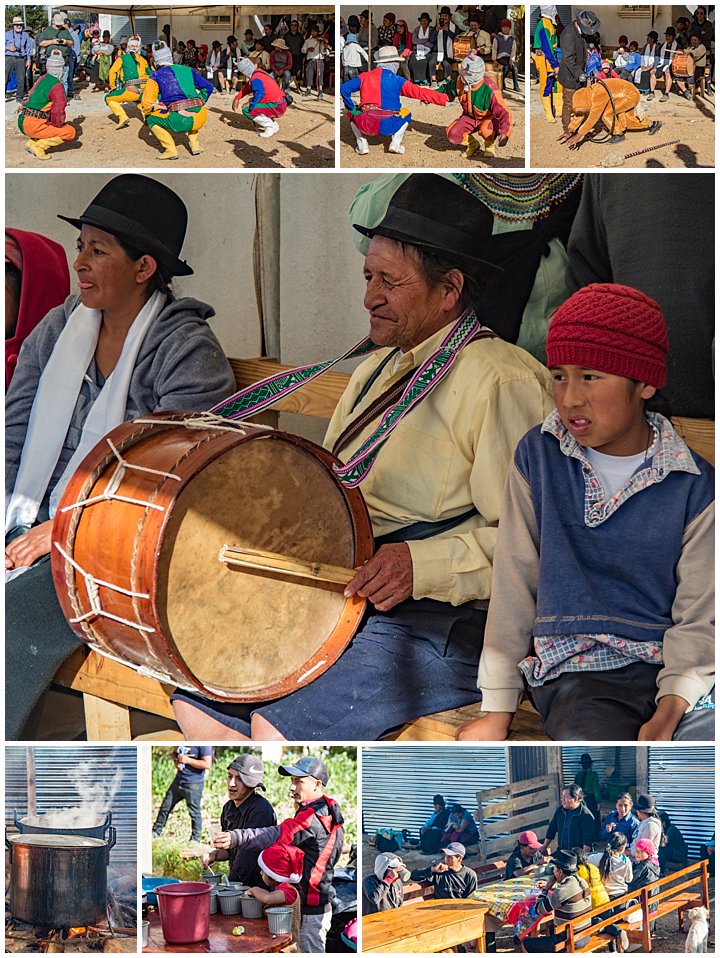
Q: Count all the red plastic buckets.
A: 1